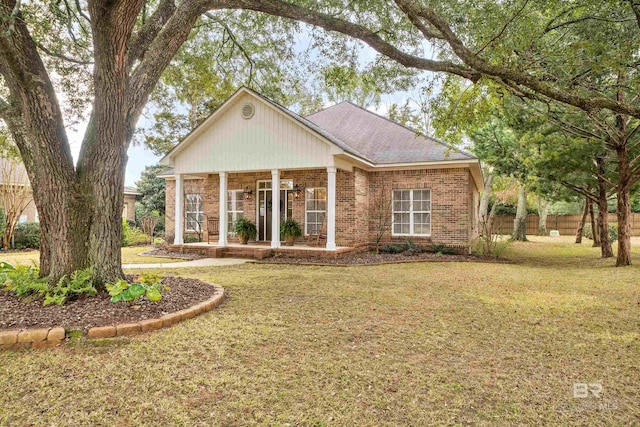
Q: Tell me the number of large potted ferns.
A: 2